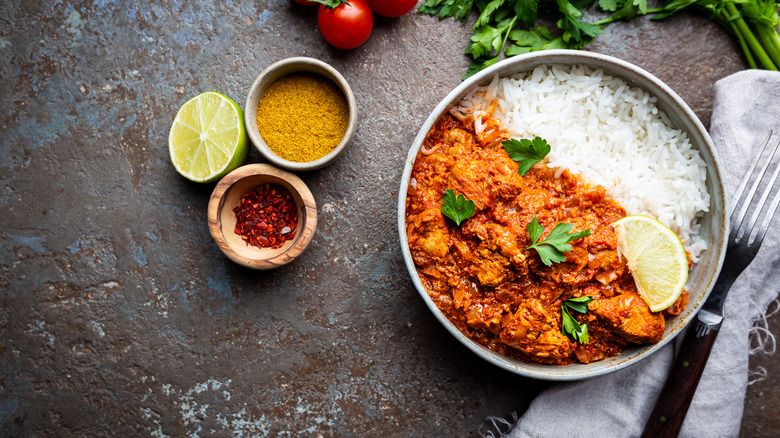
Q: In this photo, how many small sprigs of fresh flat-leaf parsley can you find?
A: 4